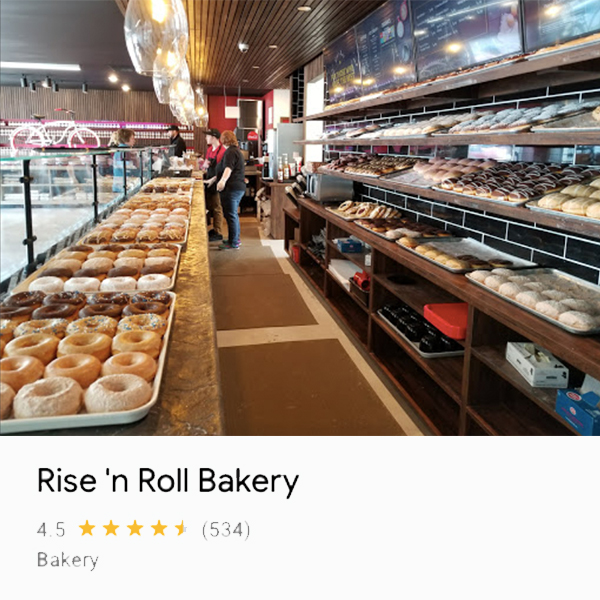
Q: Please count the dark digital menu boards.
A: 4